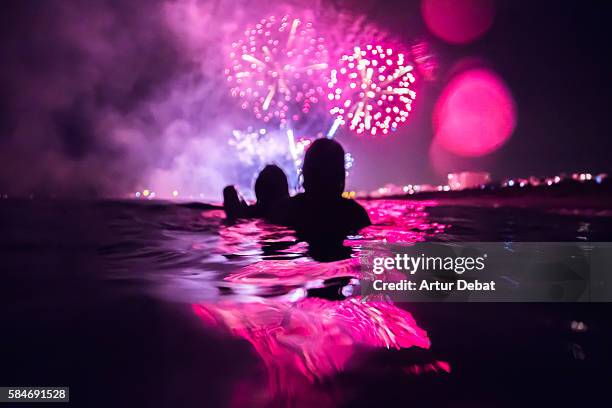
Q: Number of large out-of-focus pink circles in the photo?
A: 2